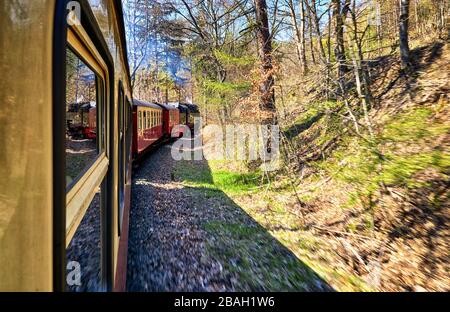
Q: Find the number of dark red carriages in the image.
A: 2